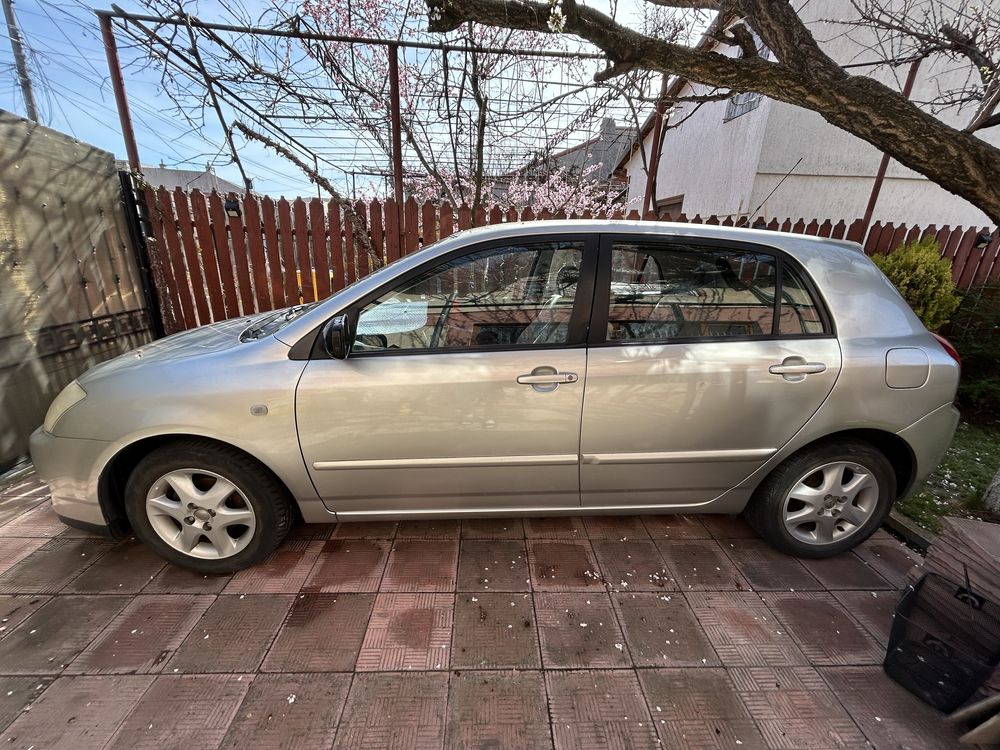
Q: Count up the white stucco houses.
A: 1